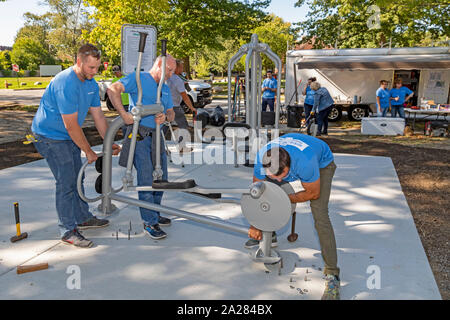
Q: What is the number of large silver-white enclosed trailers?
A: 1